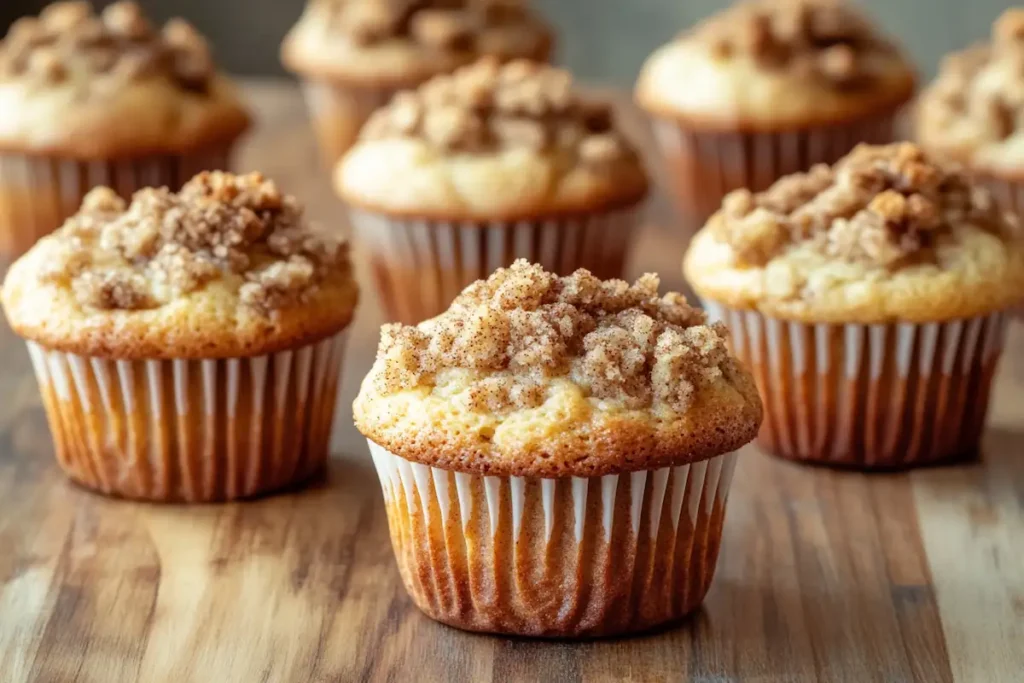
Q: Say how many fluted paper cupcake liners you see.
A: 8